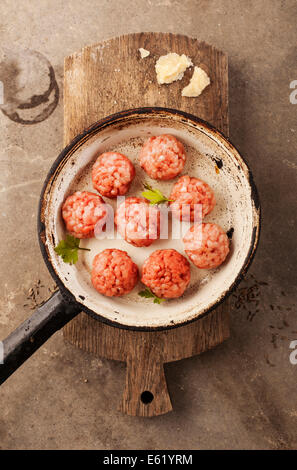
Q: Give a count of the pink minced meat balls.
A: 8